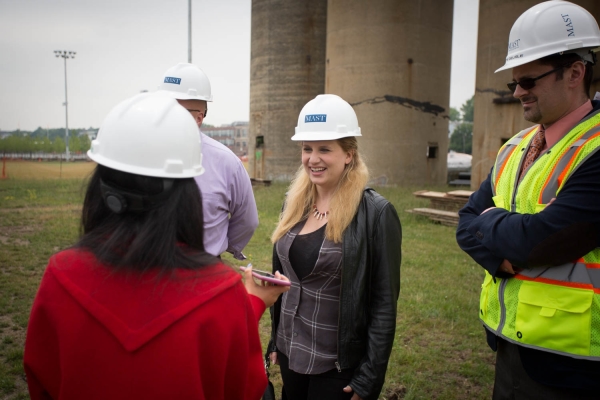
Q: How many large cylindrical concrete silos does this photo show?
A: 3